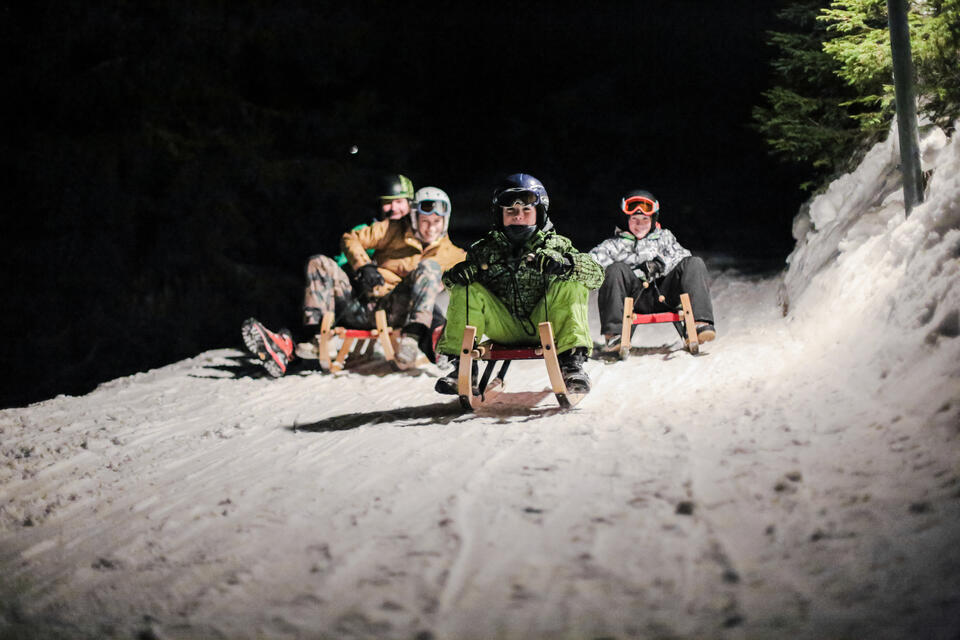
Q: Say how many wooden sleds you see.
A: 3